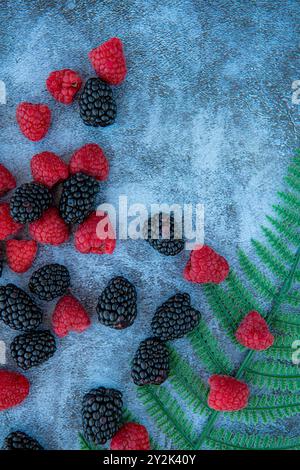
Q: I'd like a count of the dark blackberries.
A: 12